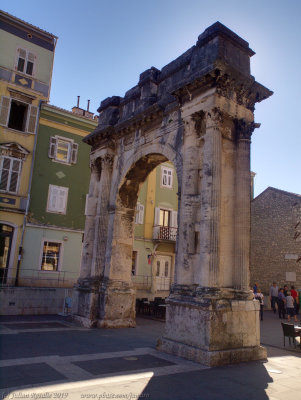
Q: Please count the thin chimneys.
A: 2